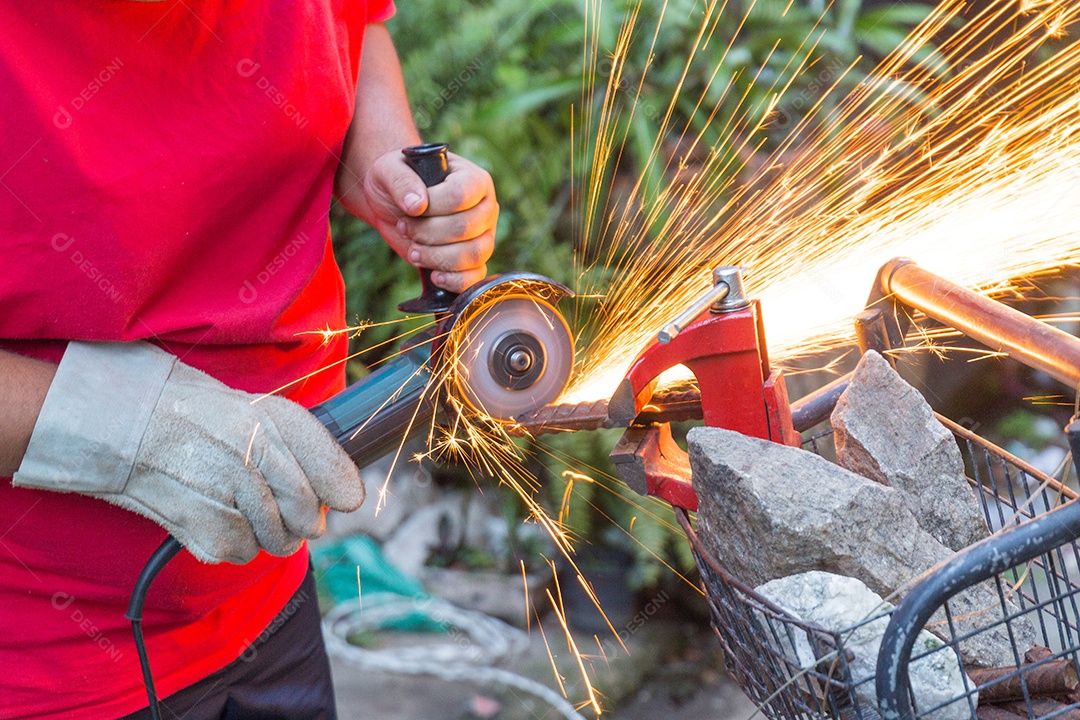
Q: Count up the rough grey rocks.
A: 3